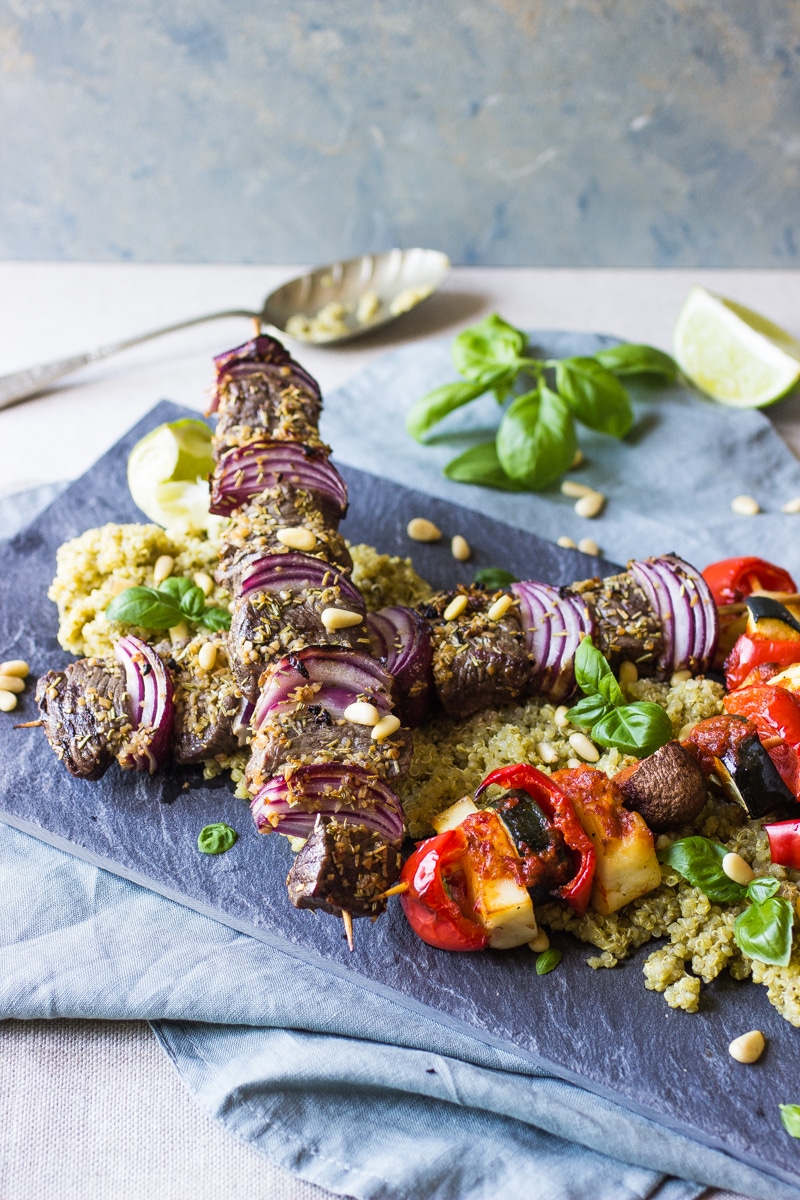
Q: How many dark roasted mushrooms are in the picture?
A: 1